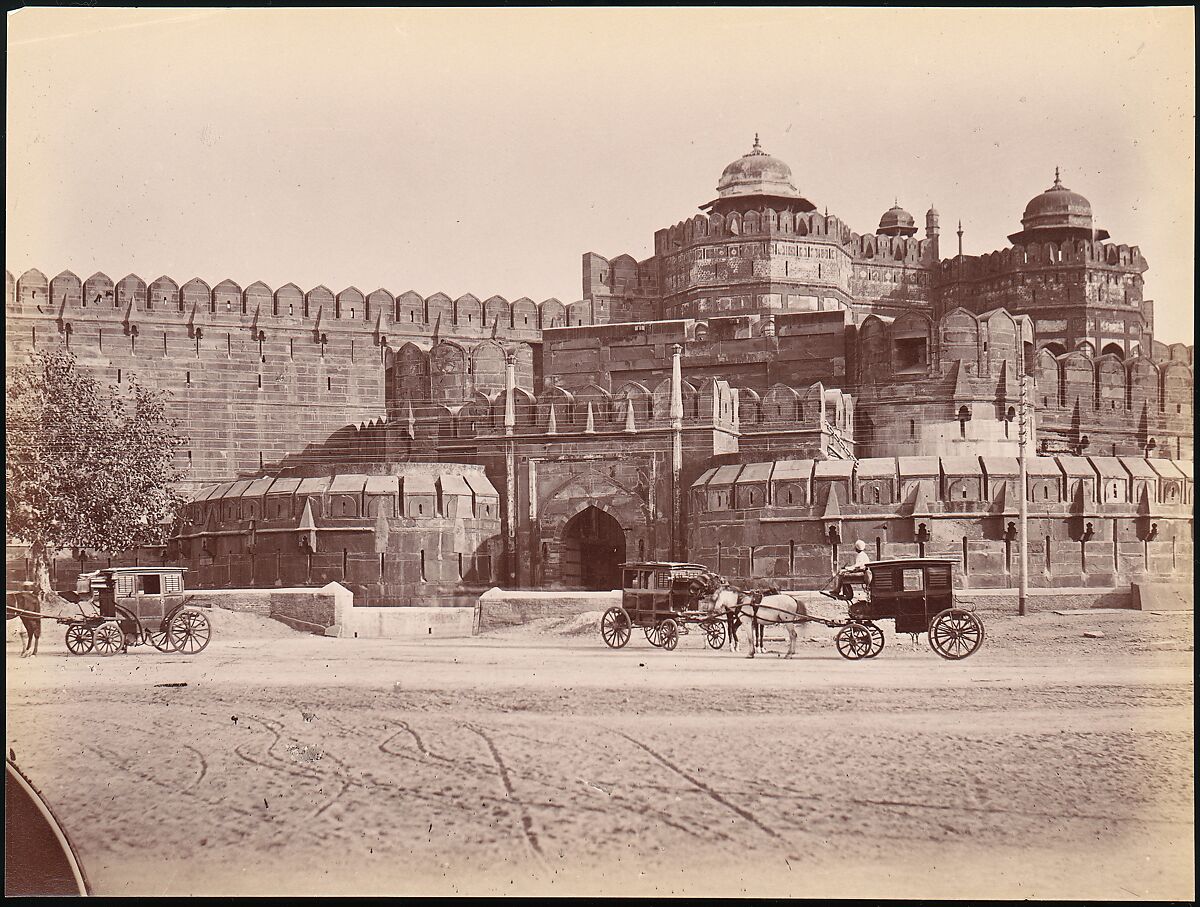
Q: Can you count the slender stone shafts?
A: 2